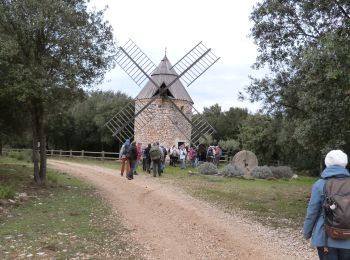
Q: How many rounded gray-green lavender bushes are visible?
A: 4